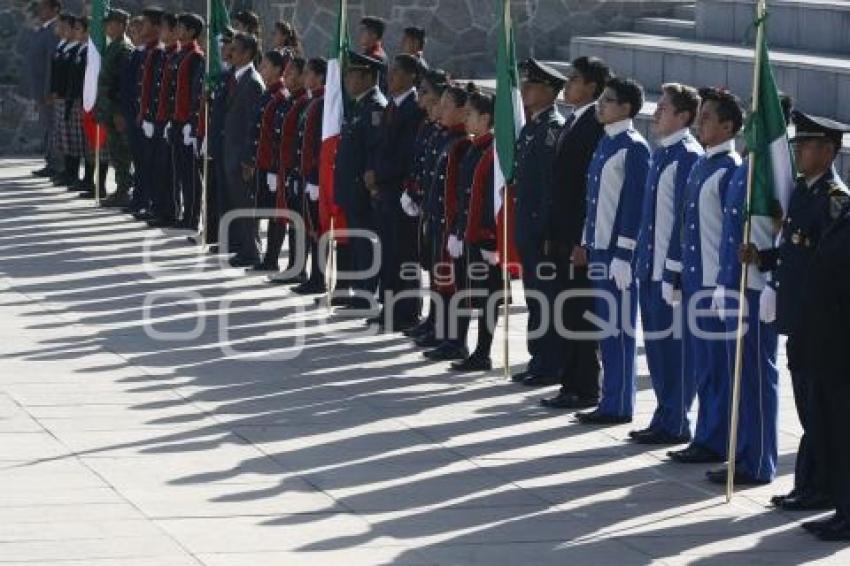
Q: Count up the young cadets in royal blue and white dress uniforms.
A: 4